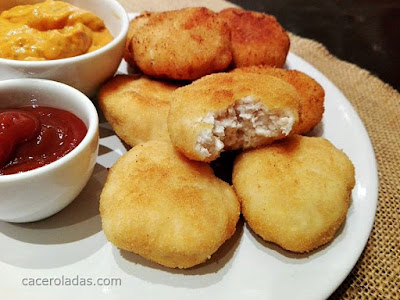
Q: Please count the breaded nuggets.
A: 7